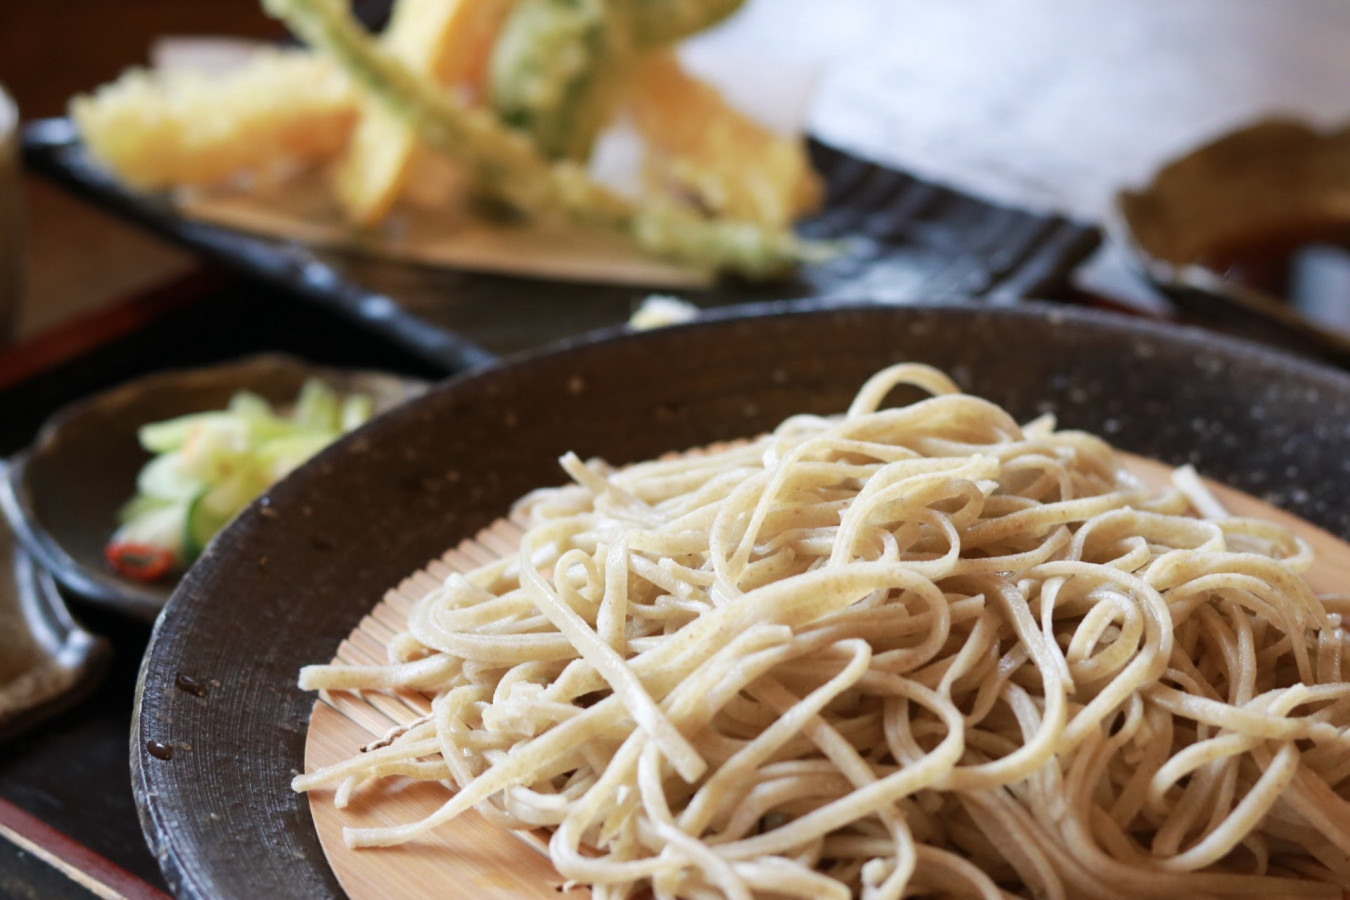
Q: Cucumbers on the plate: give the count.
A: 1